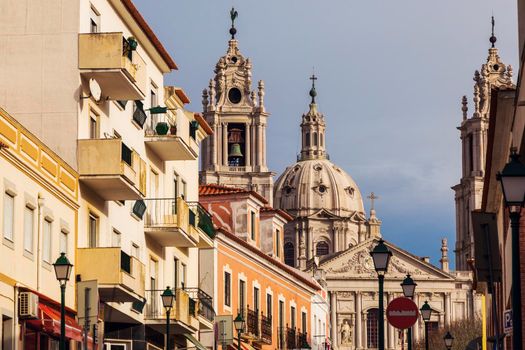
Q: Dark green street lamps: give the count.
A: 8